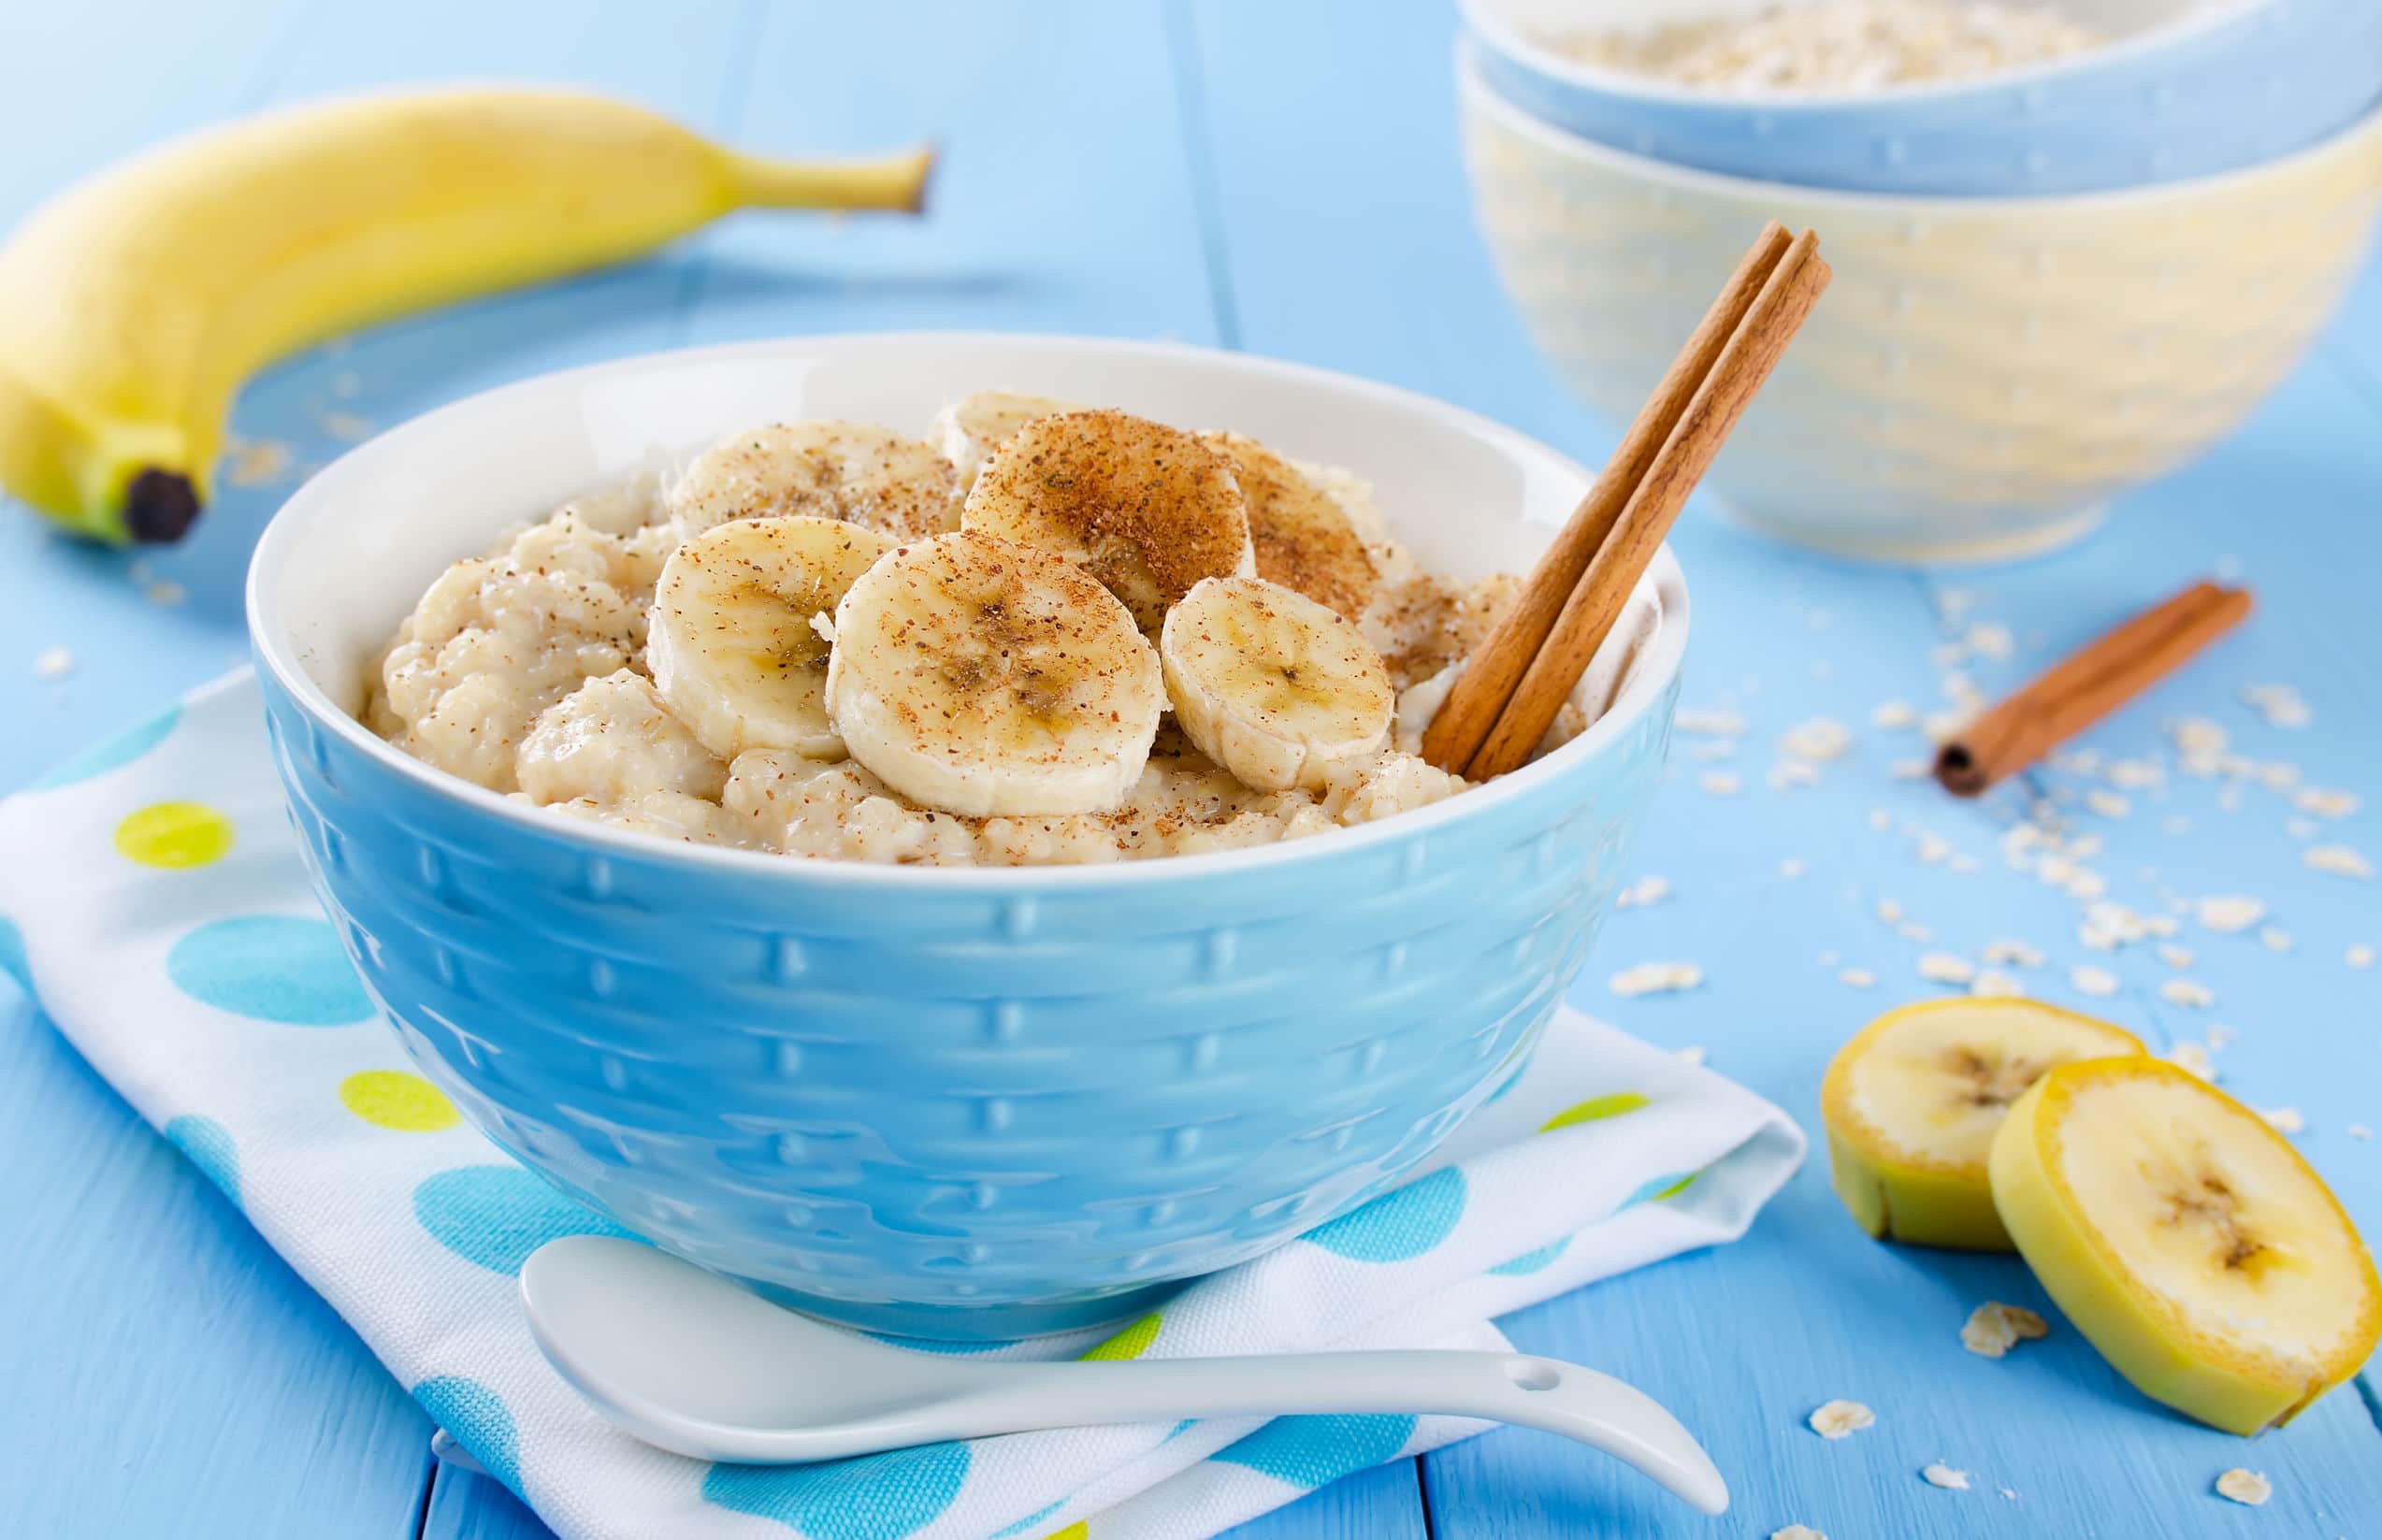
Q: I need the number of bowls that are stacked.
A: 2